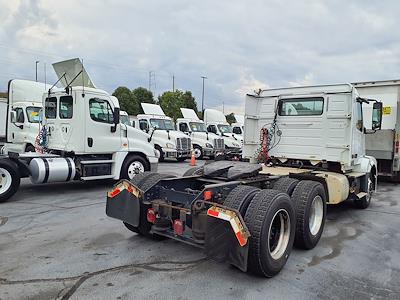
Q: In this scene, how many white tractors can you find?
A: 8